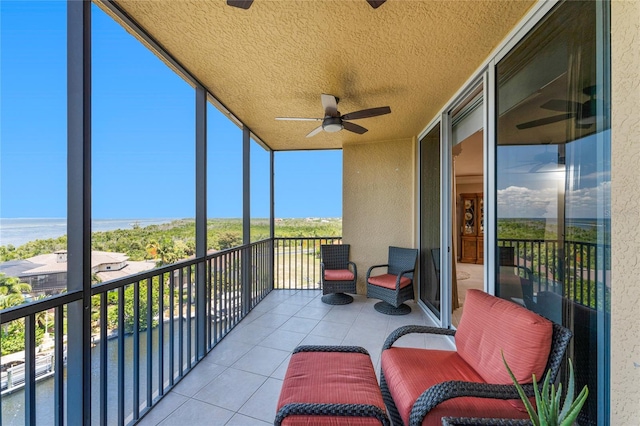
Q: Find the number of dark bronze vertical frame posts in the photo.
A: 4